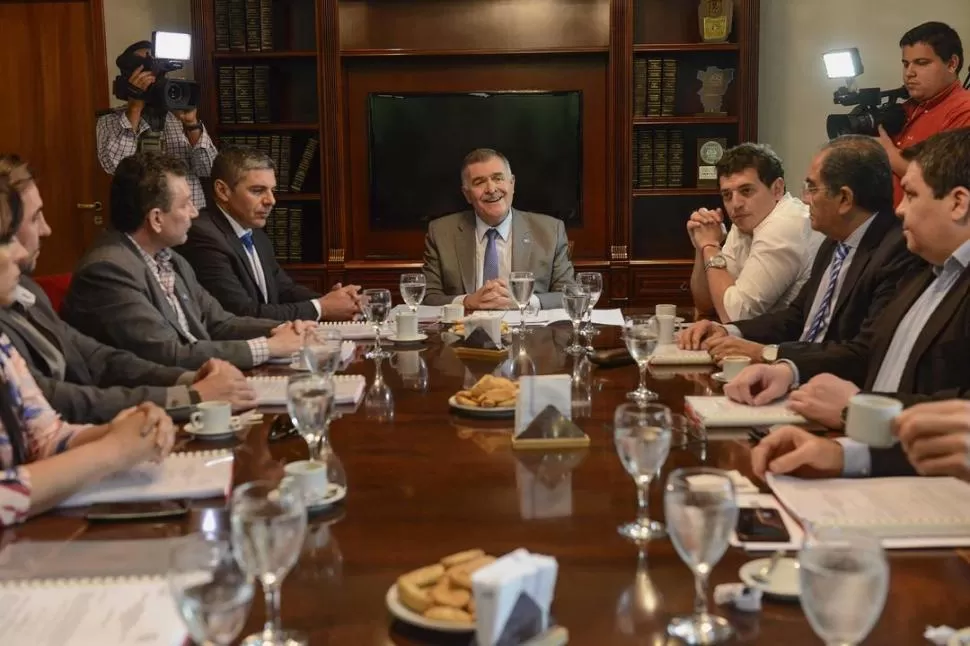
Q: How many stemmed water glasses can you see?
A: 13